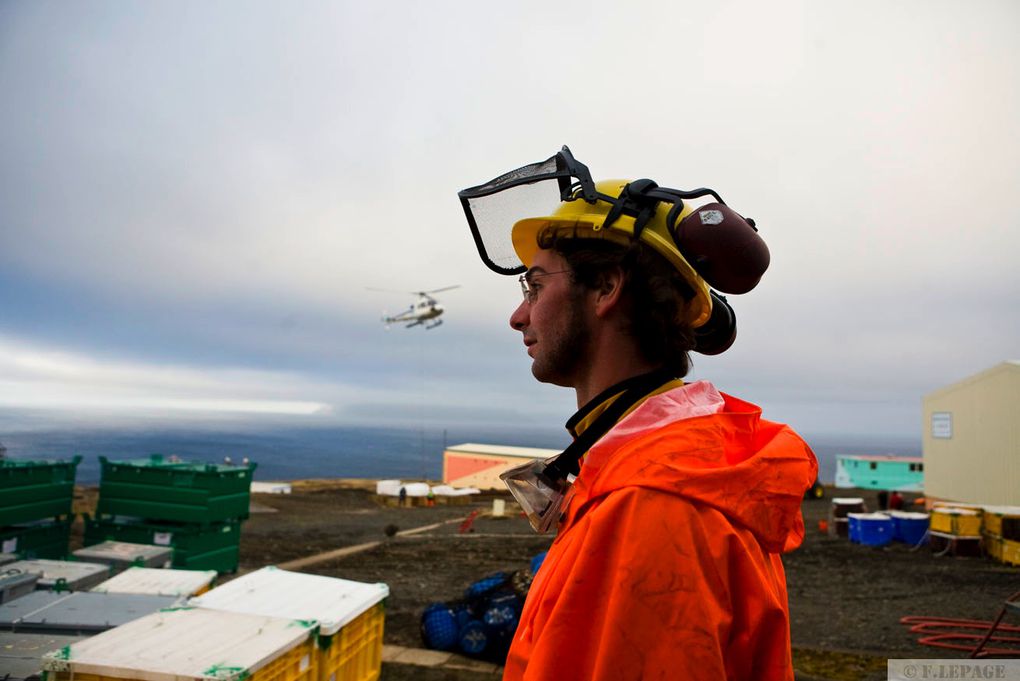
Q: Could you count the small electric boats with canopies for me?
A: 0